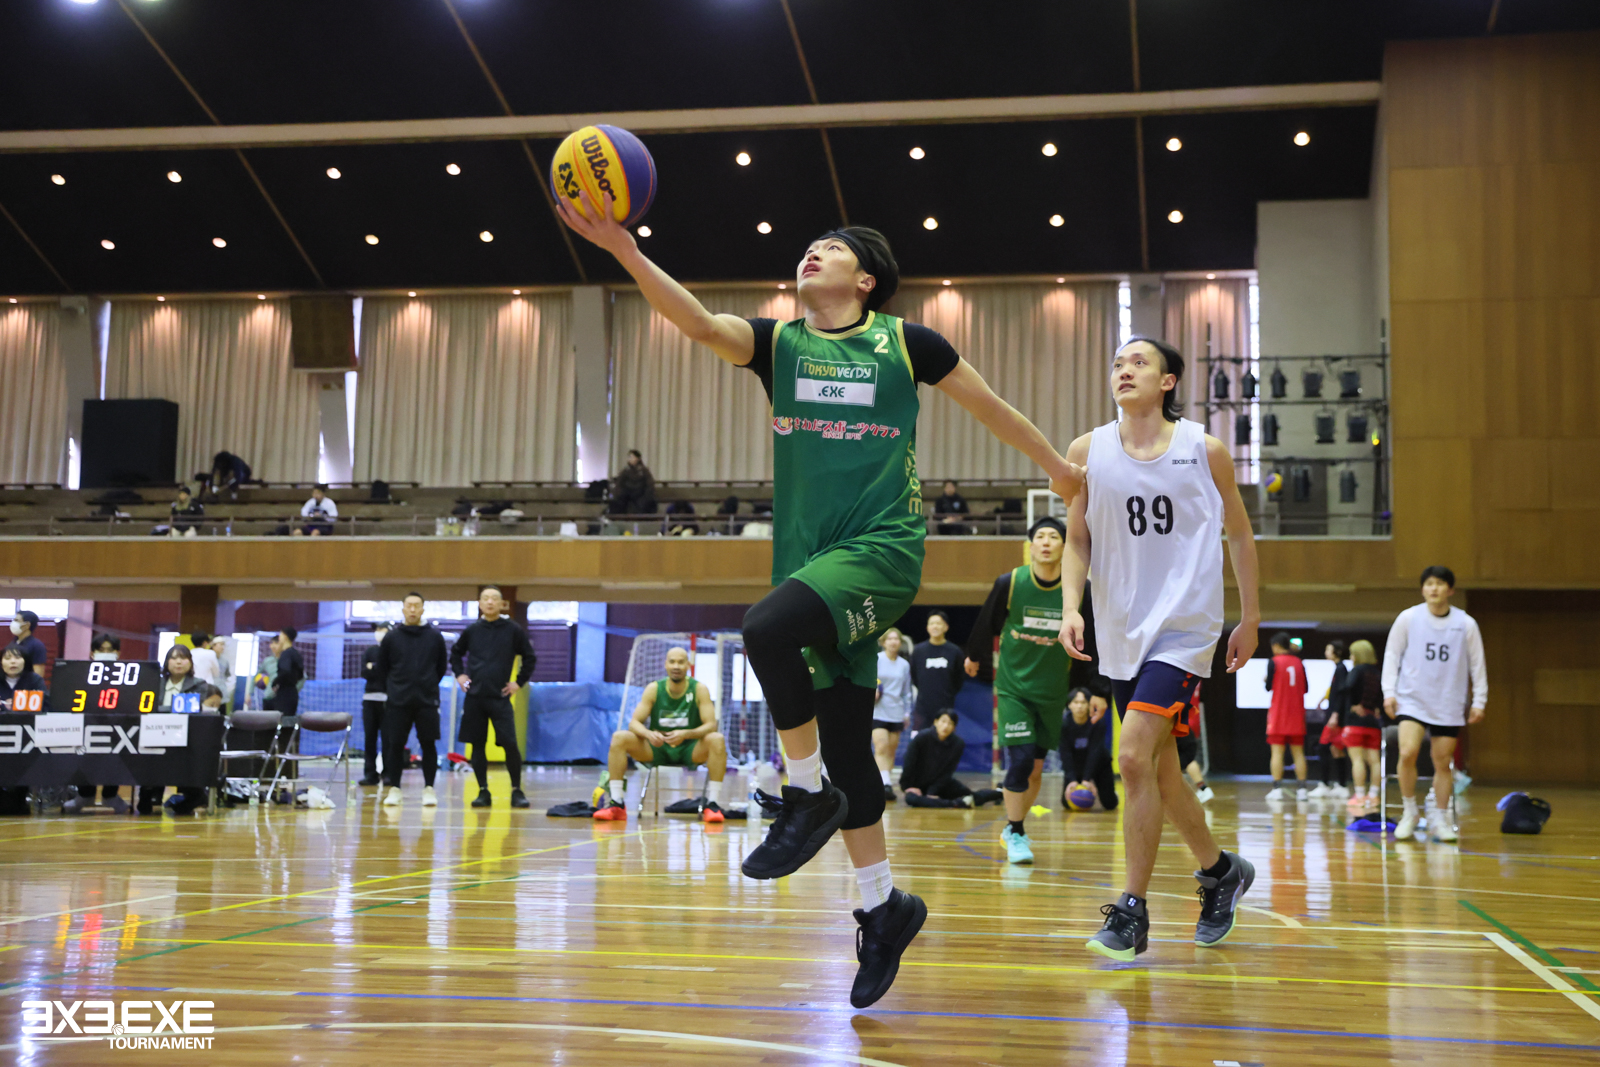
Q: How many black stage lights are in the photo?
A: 12